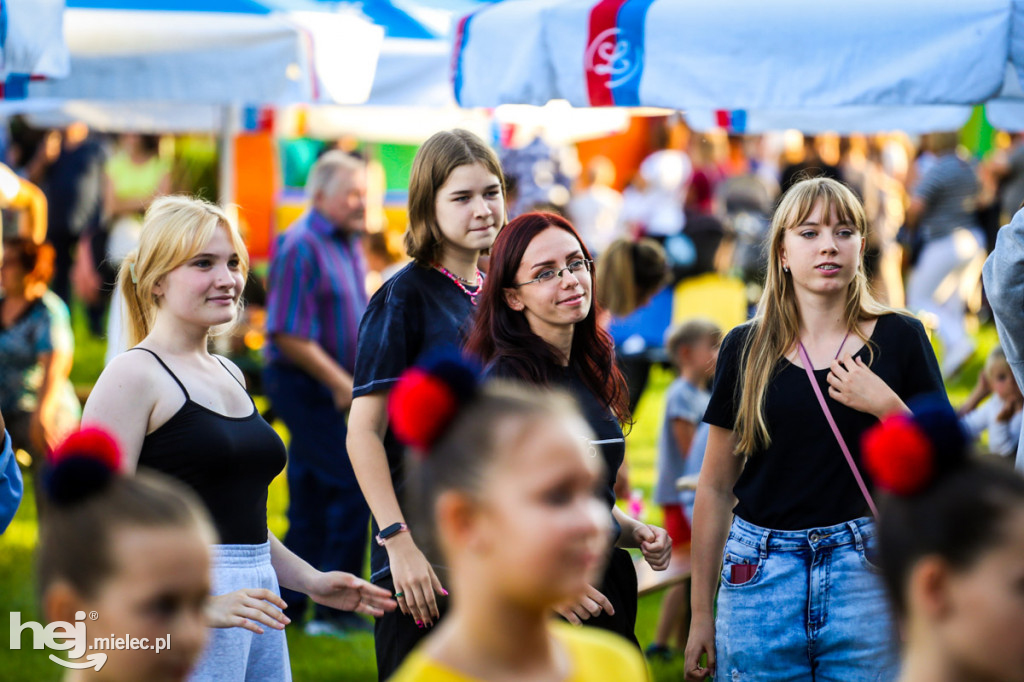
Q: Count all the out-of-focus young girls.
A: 3